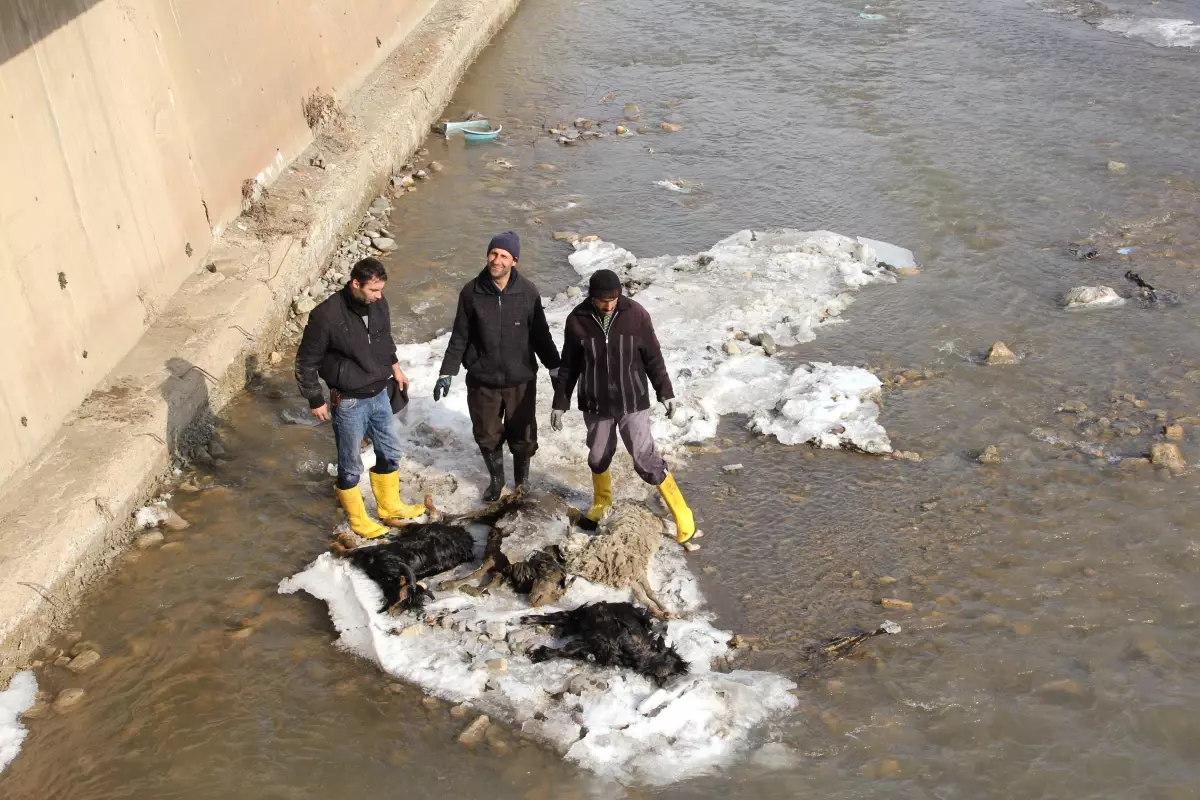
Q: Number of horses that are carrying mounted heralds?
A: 0